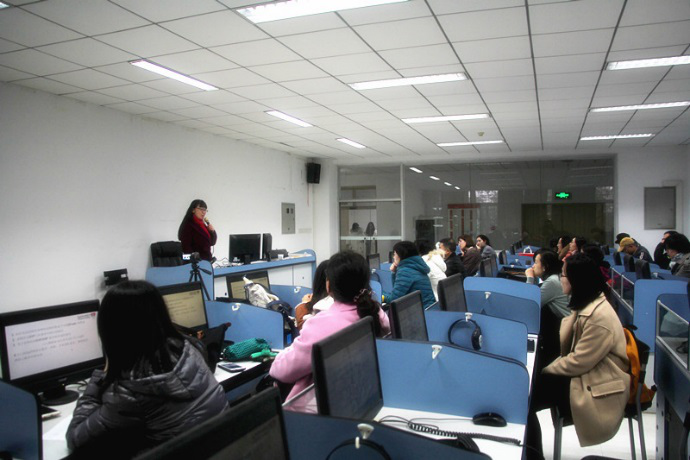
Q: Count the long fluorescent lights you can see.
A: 10